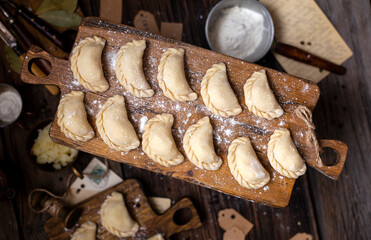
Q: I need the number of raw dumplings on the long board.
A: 11